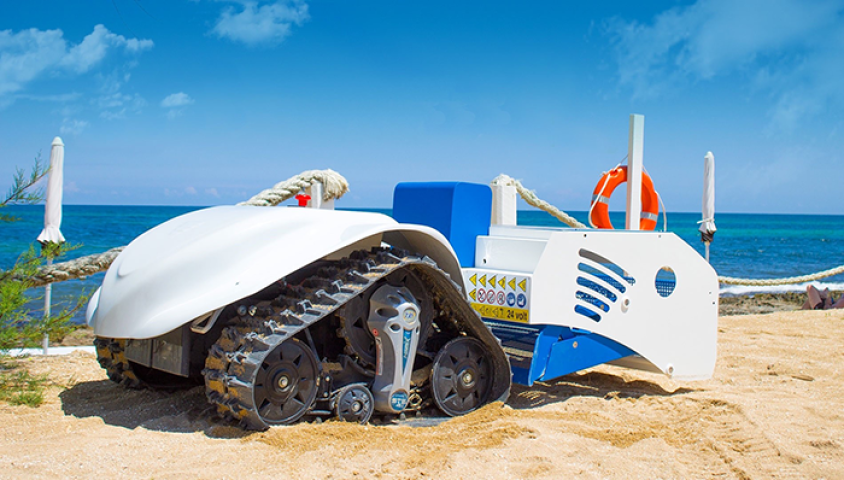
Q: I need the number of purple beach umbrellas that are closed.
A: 0